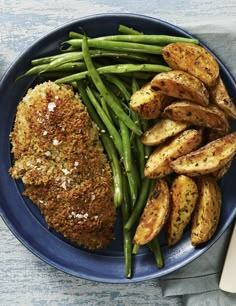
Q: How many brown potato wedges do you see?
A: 11